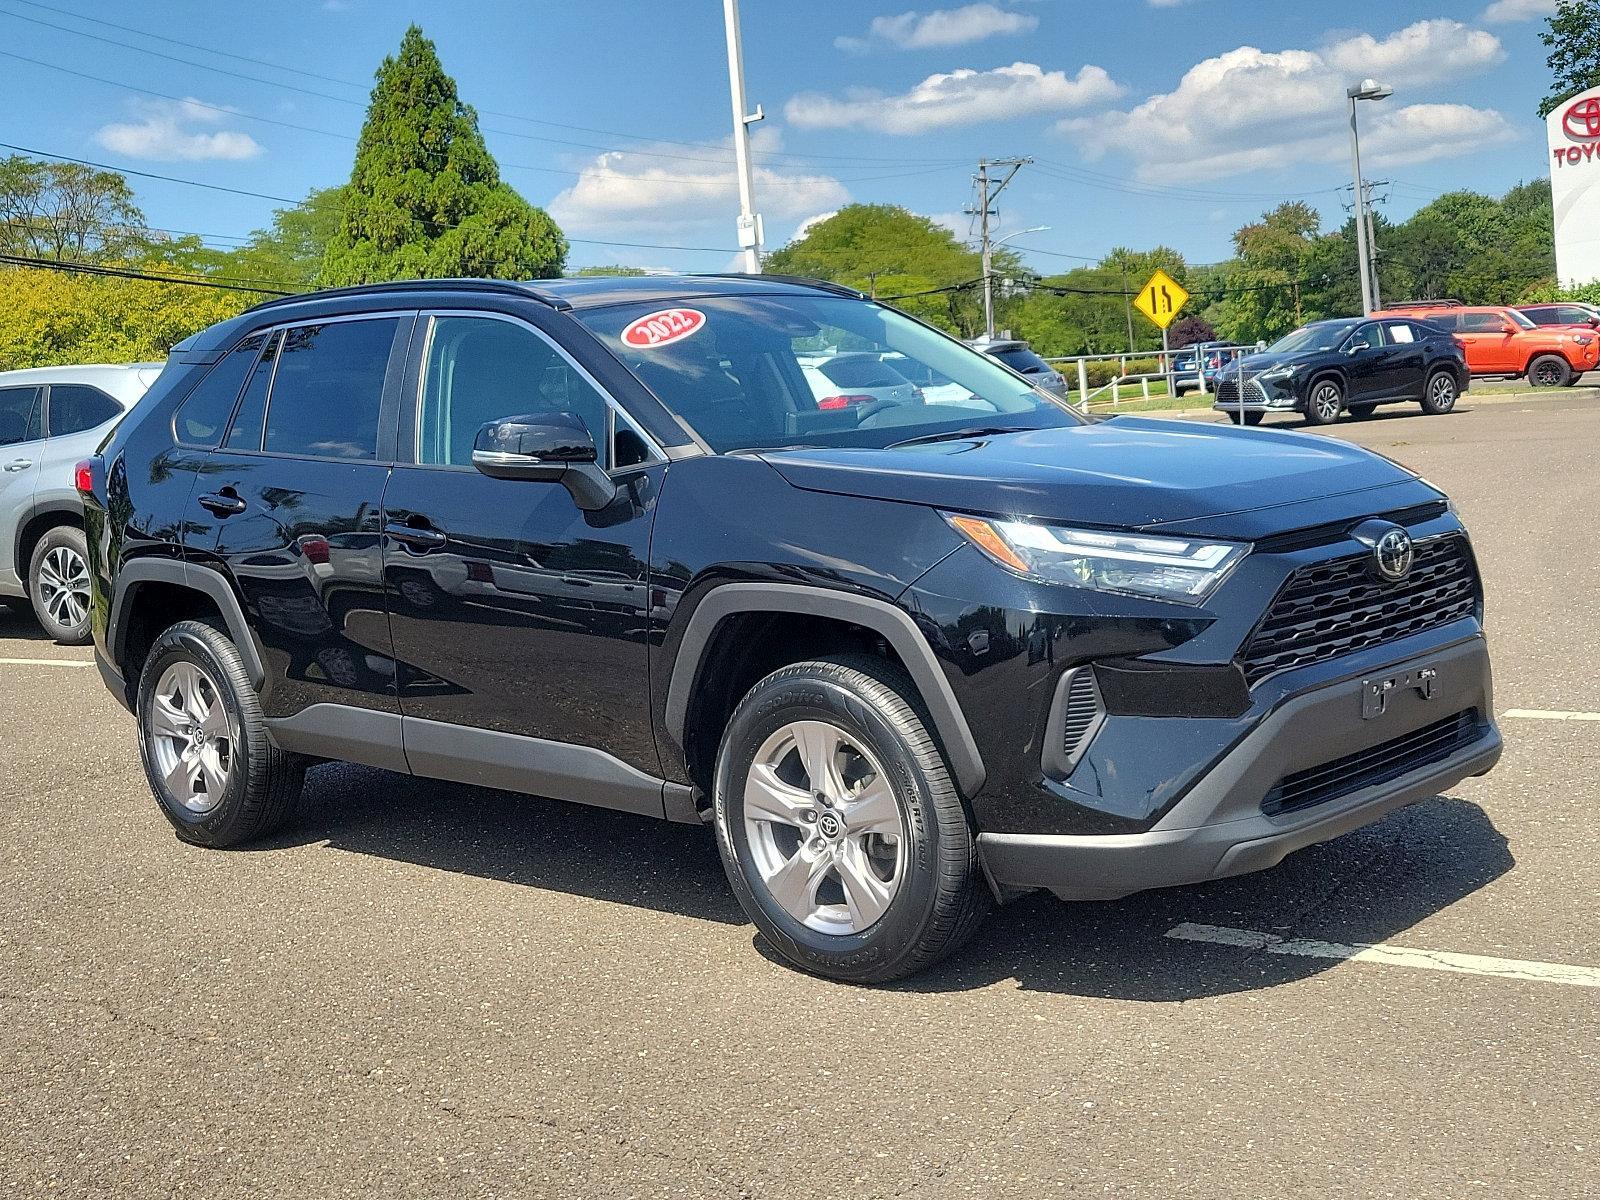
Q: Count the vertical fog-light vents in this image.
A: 1